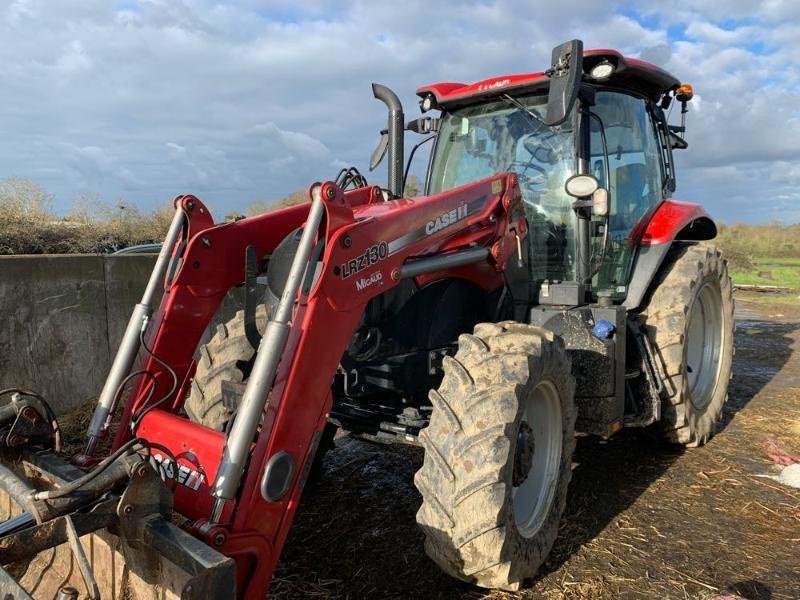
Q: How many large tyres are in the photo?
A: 3